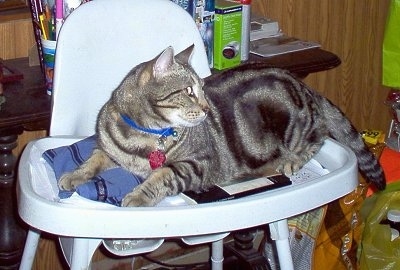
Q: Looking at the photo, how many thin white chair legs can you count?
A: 4